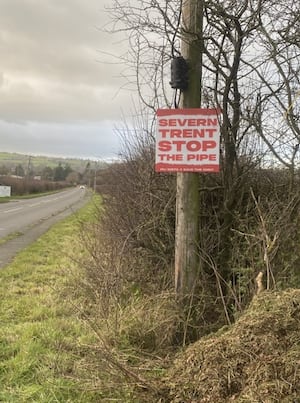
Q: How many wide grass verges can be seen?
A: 1